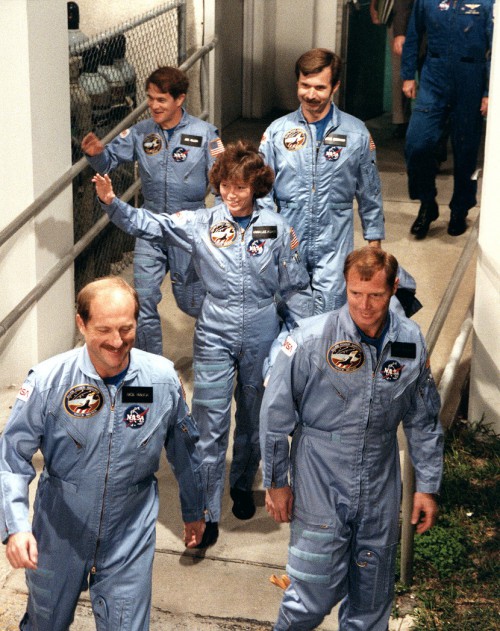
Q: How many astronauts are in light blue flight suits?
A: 5